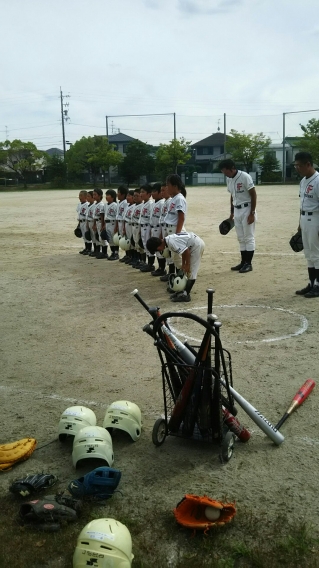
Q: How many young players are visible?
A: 12